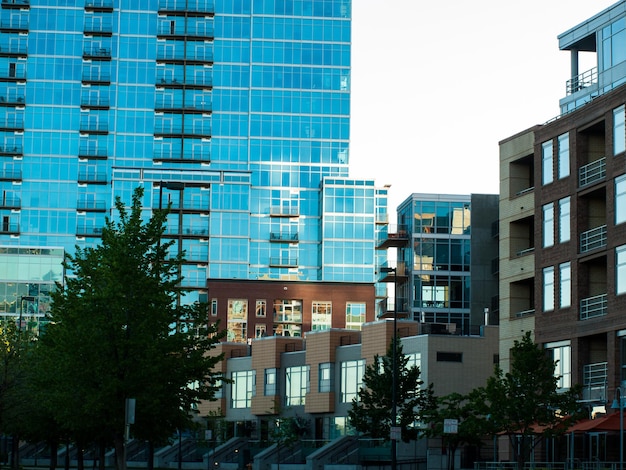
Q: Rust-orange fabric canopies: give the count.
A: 2